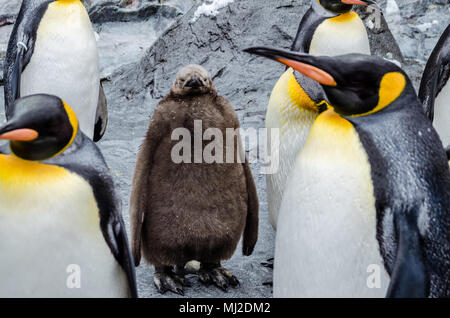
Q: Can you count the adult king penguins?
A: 6